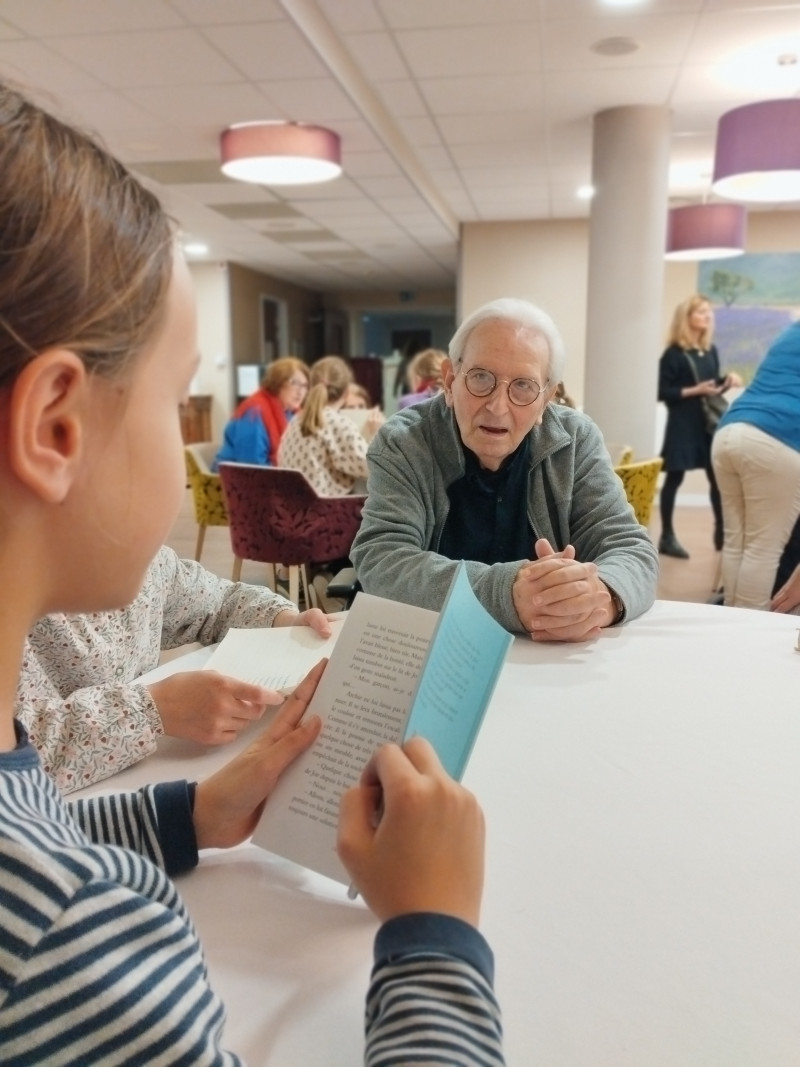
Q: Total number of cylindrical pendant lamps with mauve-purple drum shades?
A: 2